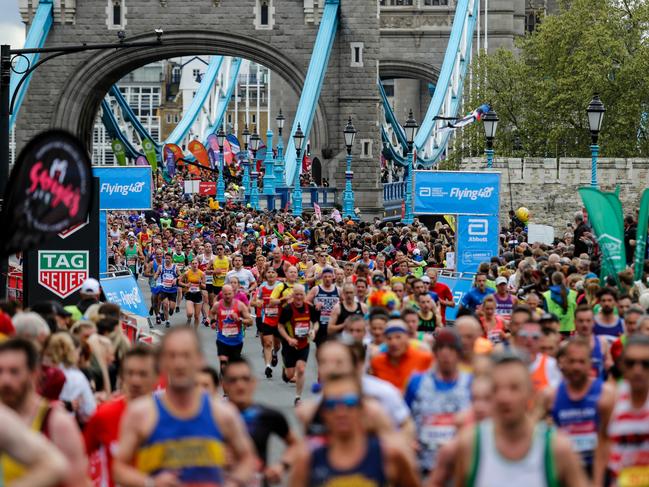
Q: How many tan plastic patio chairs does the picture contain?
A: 0